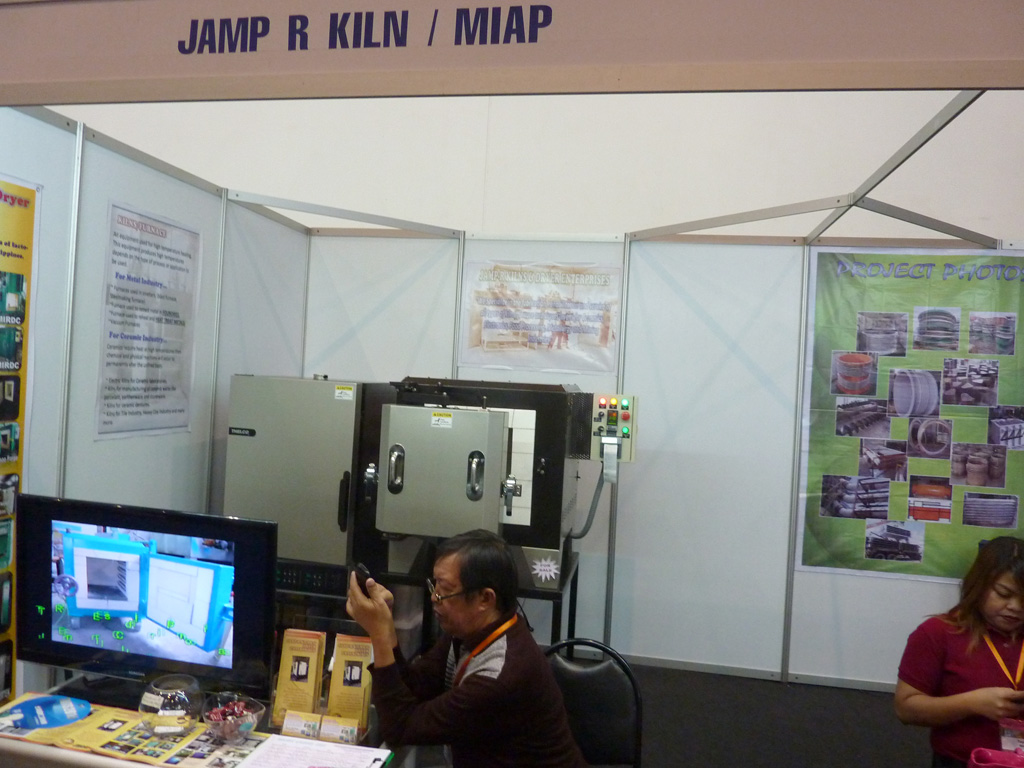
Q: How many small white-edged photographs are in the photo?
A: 15